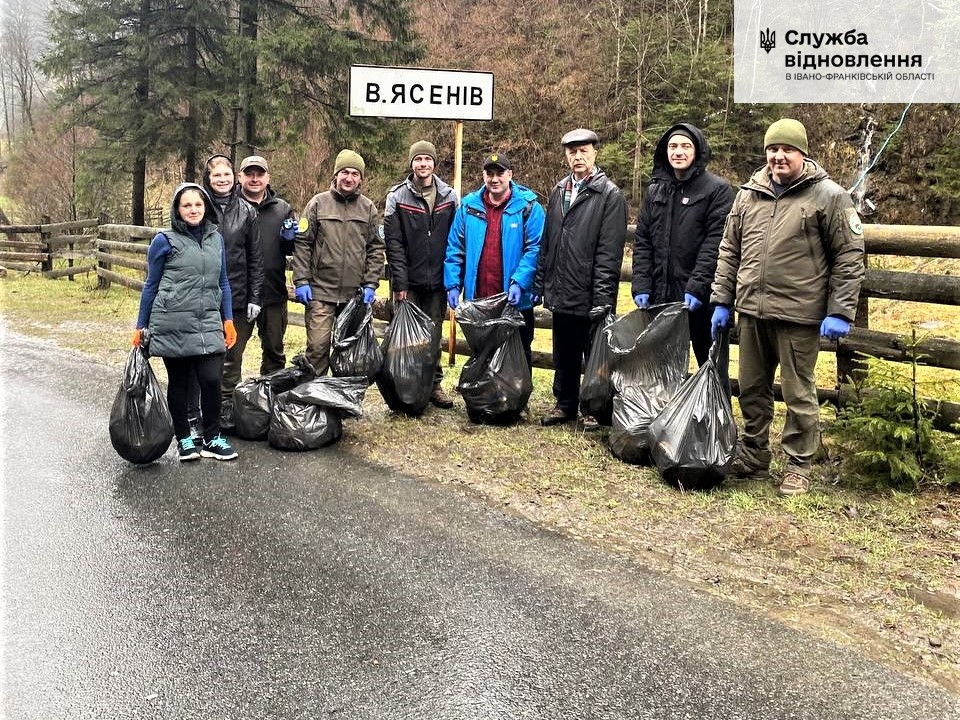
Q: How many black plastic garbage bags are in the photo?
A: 9